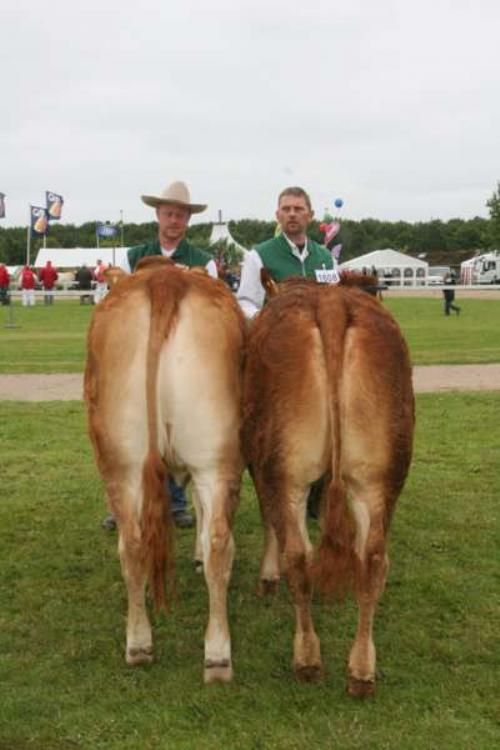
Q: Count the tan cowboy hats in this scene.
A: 1